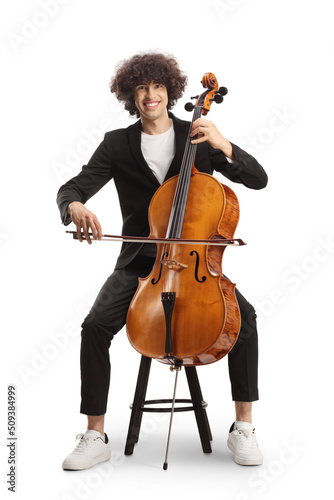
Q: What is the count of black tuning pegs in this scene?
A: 4